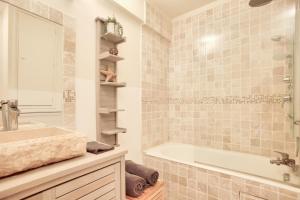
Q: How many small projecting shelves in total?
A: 5